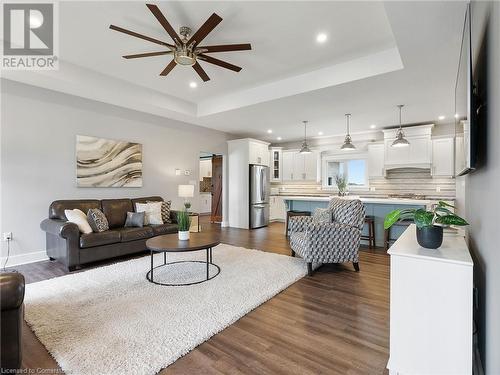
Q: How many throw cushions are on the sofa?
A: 5